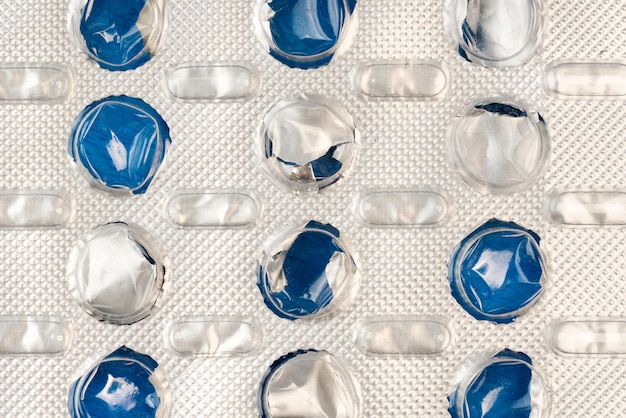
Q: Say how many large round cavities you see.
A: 12